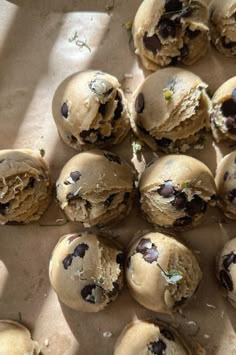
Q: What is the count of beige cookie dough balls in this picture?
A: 14